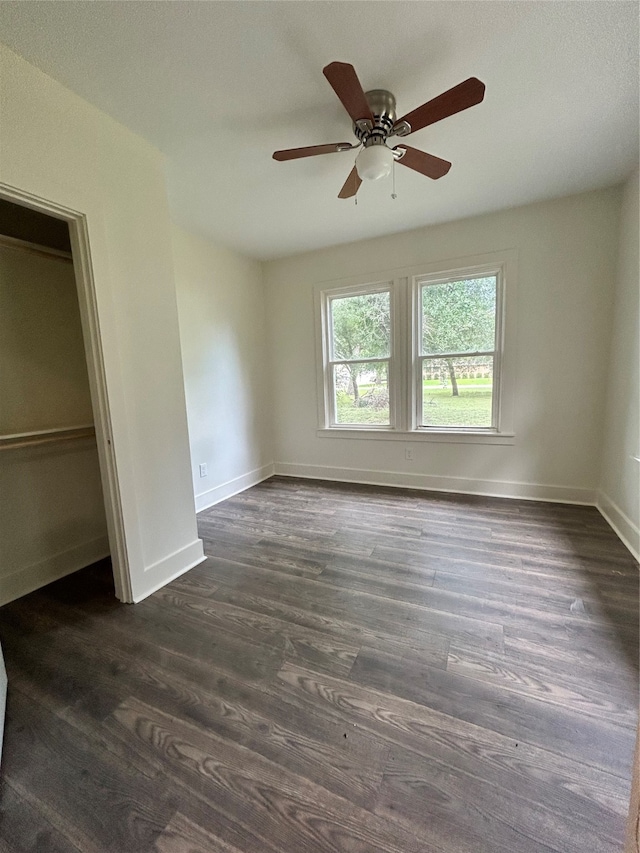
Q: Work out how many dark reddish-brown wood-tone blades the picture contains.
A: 5